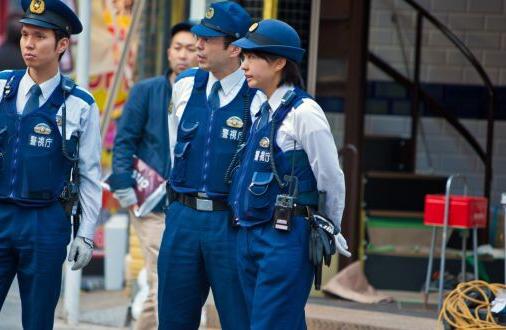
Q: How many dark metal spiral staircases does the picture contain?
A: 1